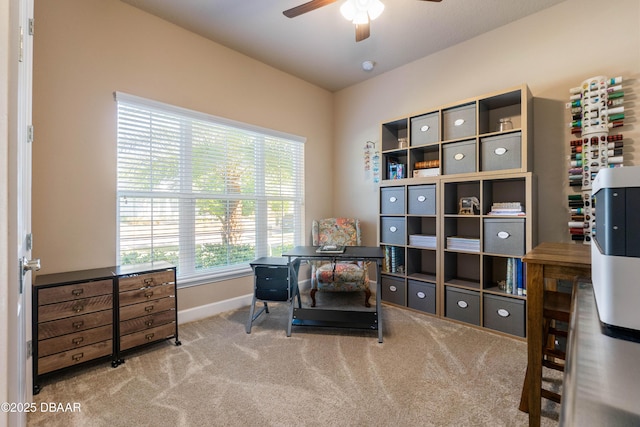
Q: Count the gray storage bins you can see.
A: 12